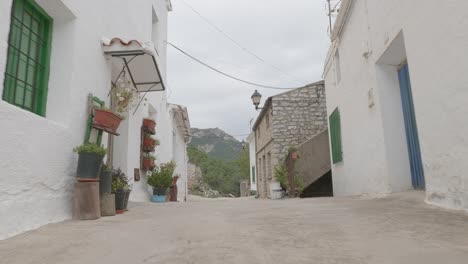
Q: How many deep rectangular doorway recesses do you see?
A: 1